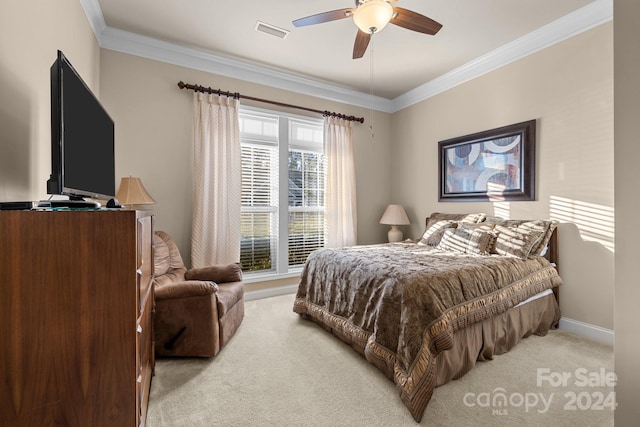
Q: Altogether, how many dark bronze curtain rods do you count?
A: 1